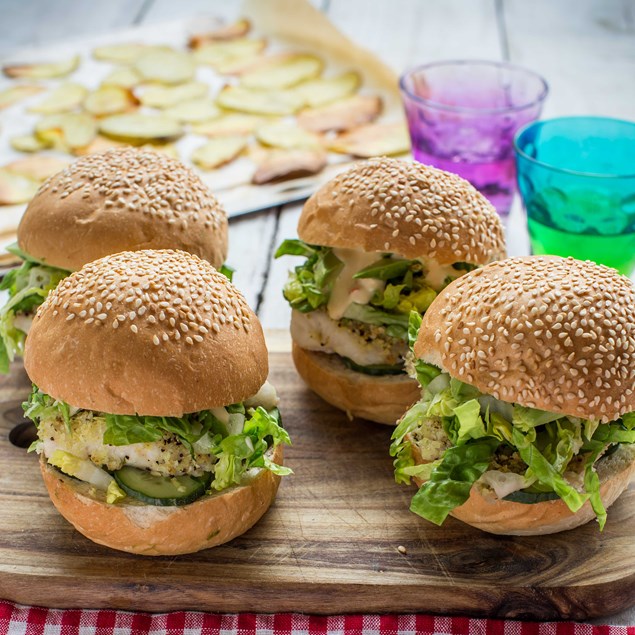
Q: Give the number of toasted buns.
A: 4